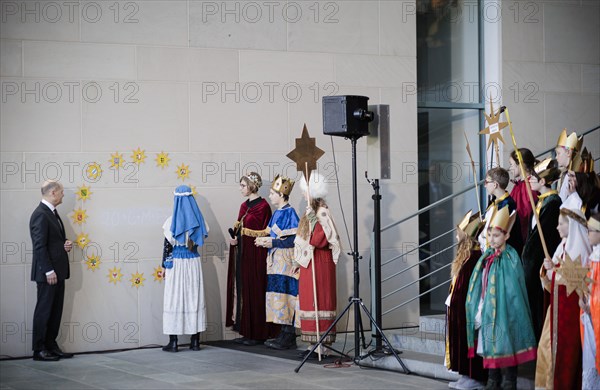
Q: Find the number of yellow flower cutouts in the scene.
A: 13